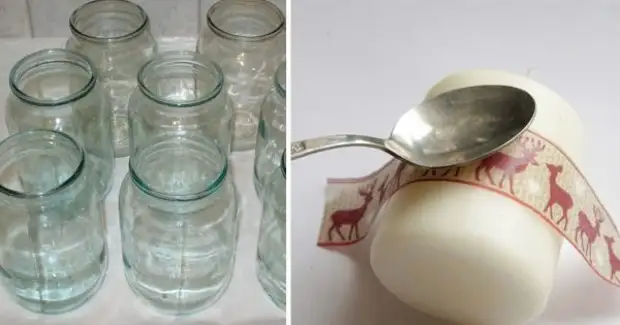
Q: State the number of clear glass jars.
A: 8